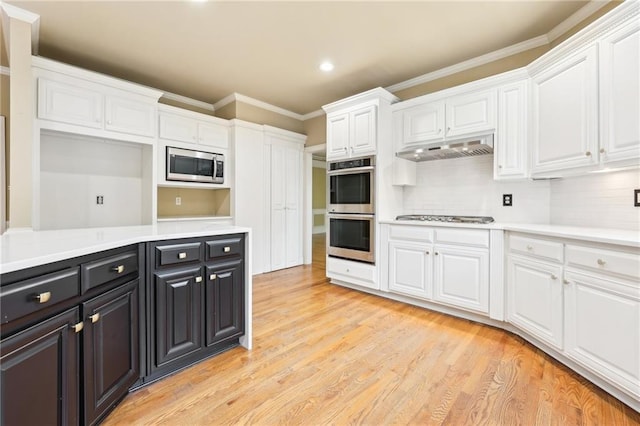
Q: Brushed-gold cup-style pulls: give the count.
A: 8